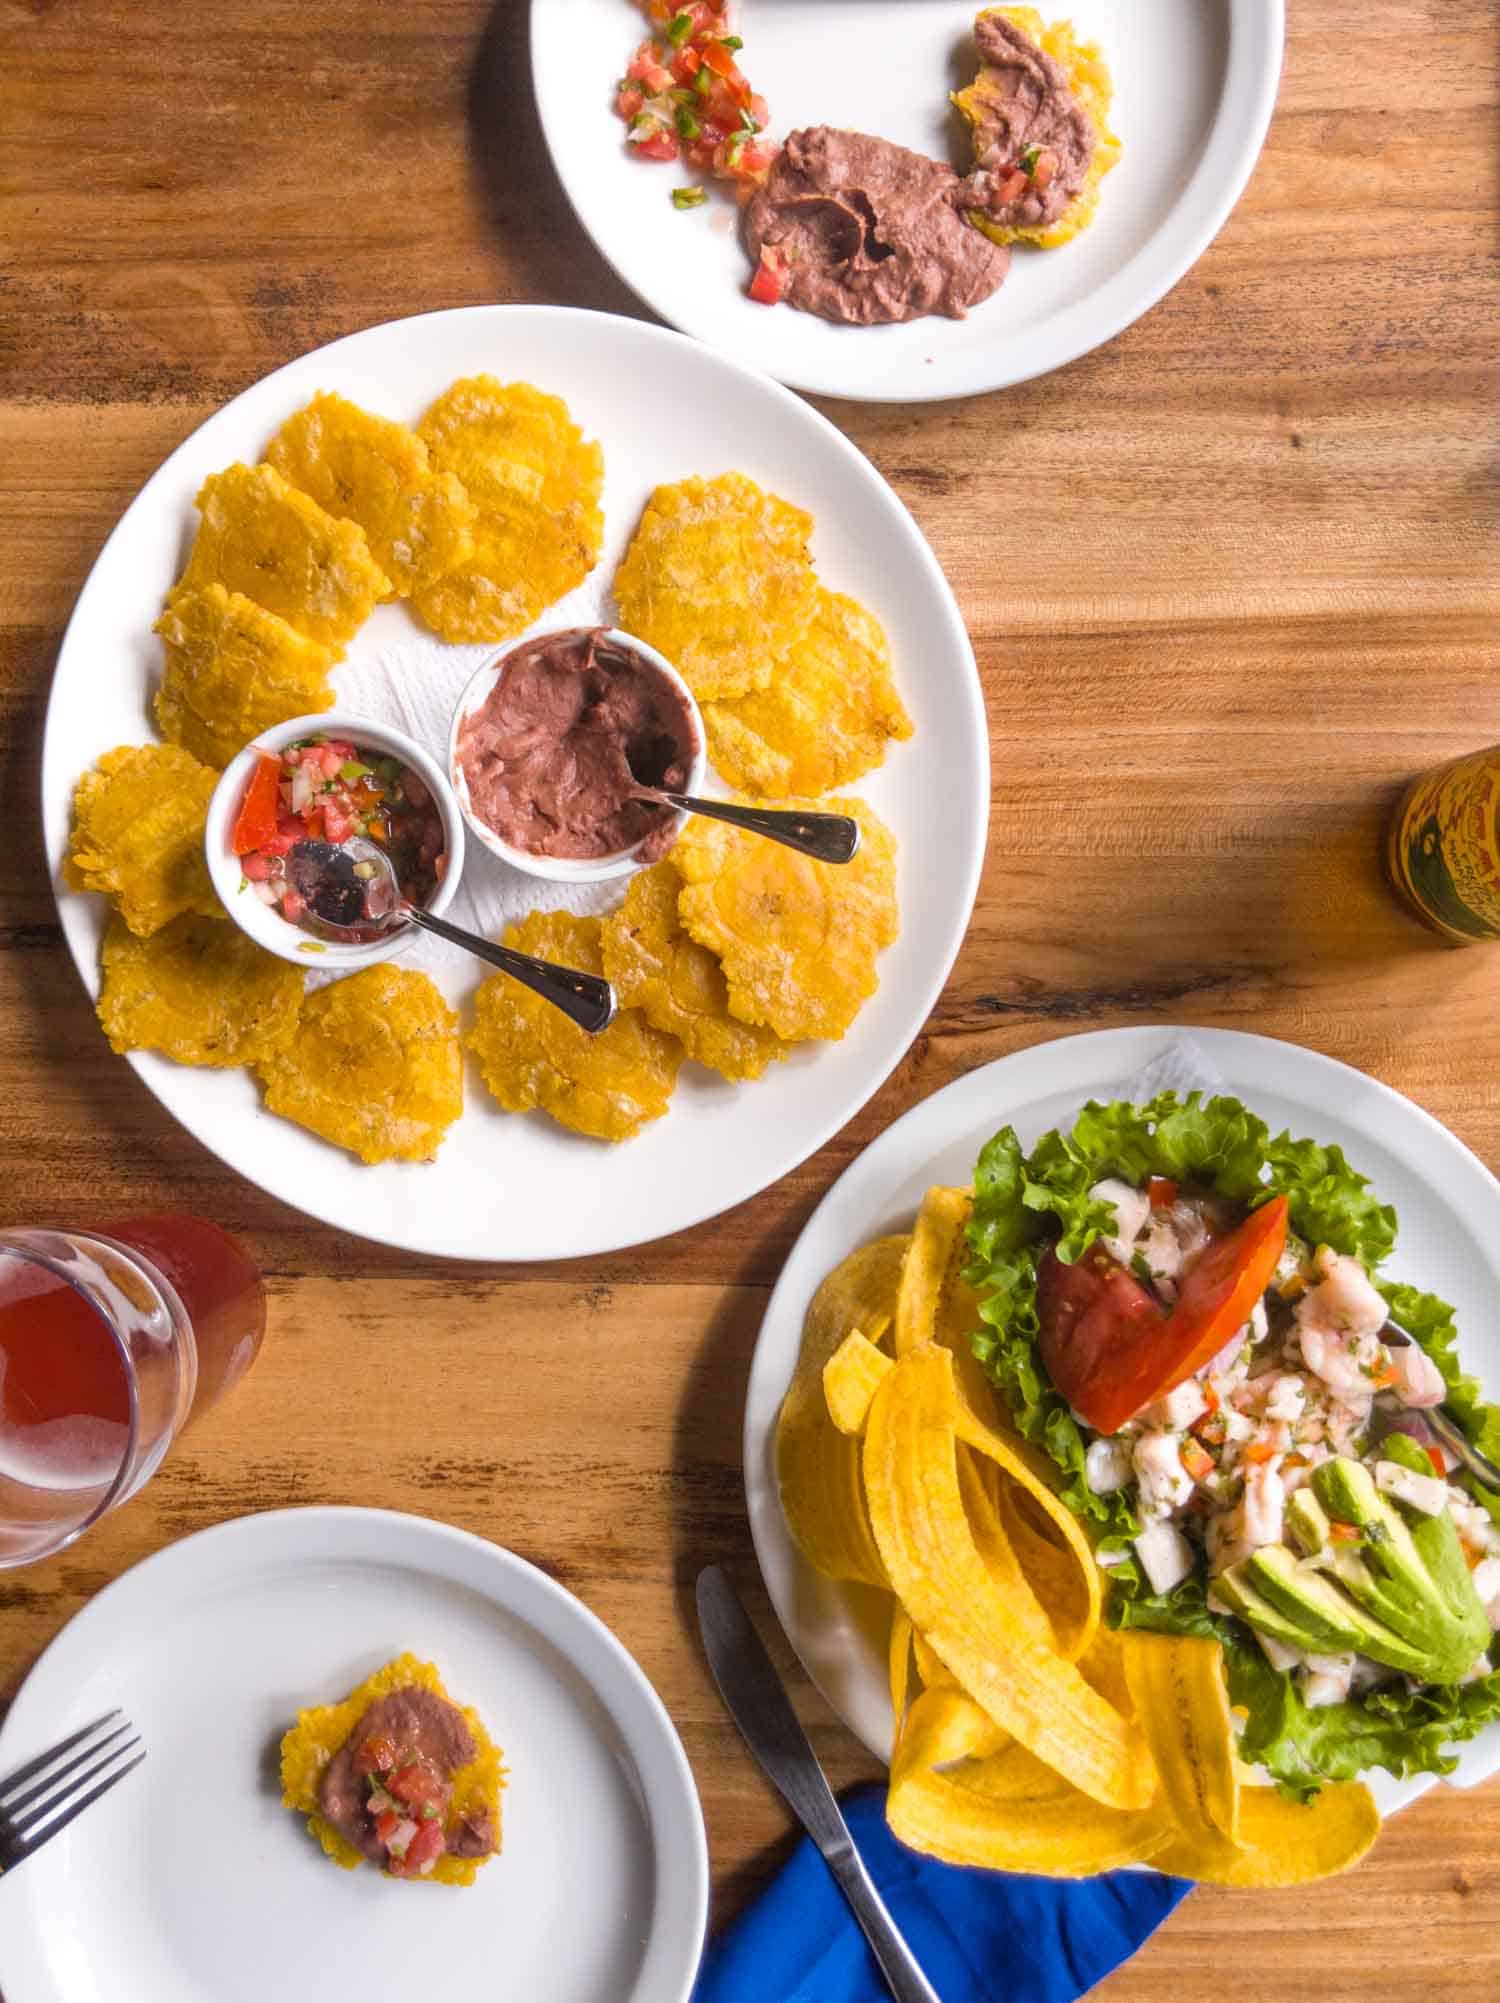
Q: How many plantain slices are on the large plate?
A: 12